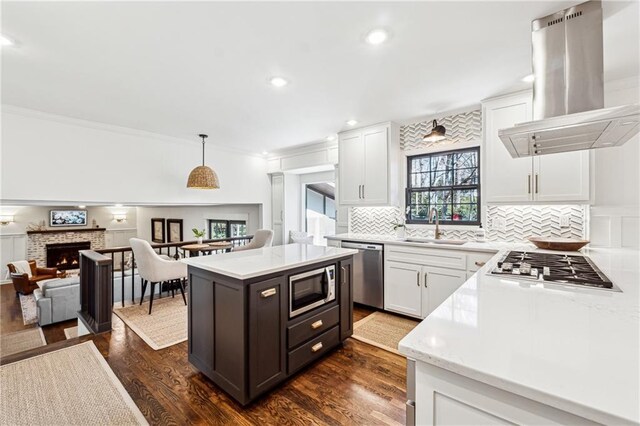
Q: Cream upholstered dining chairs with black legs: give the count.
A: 2